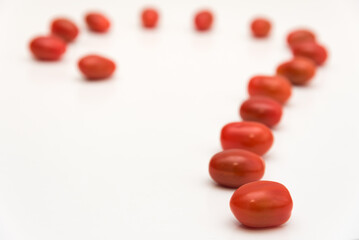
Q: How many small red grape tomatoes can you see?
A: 15